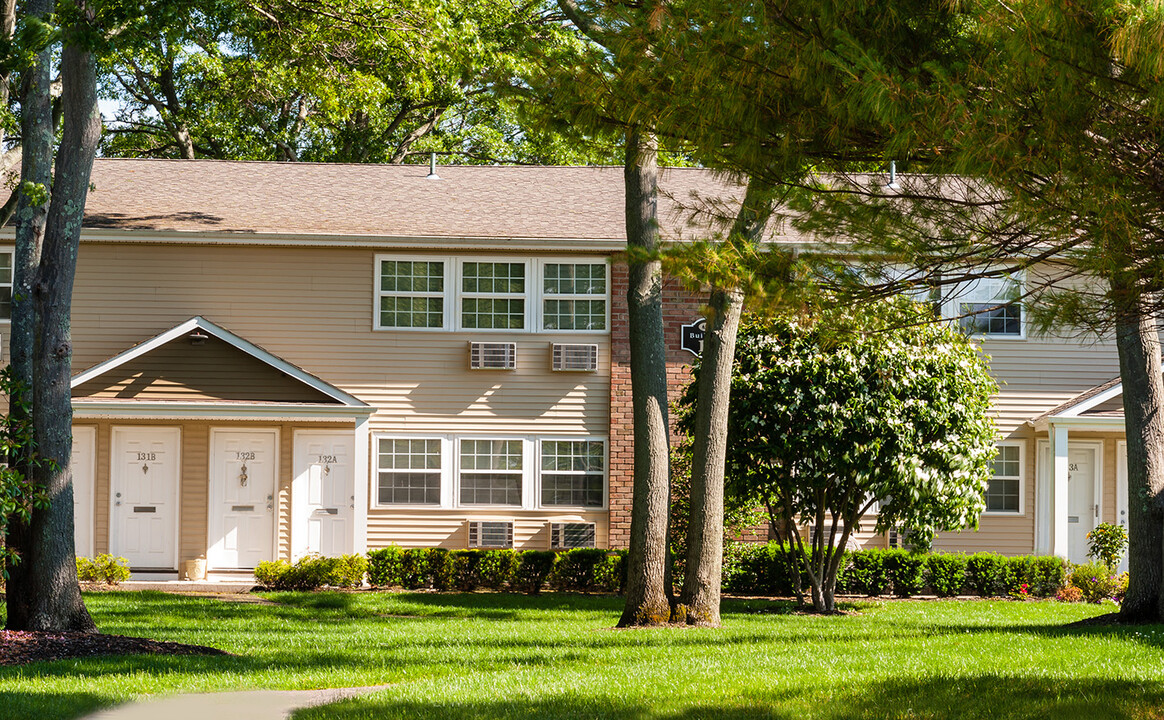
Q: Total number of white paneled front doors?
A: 6